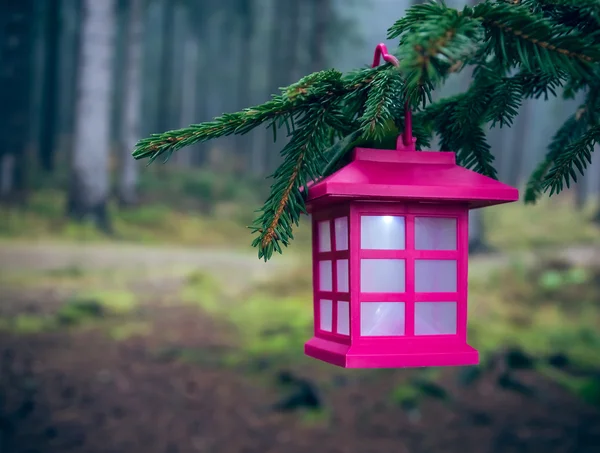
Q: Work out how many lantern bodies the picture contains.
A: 1